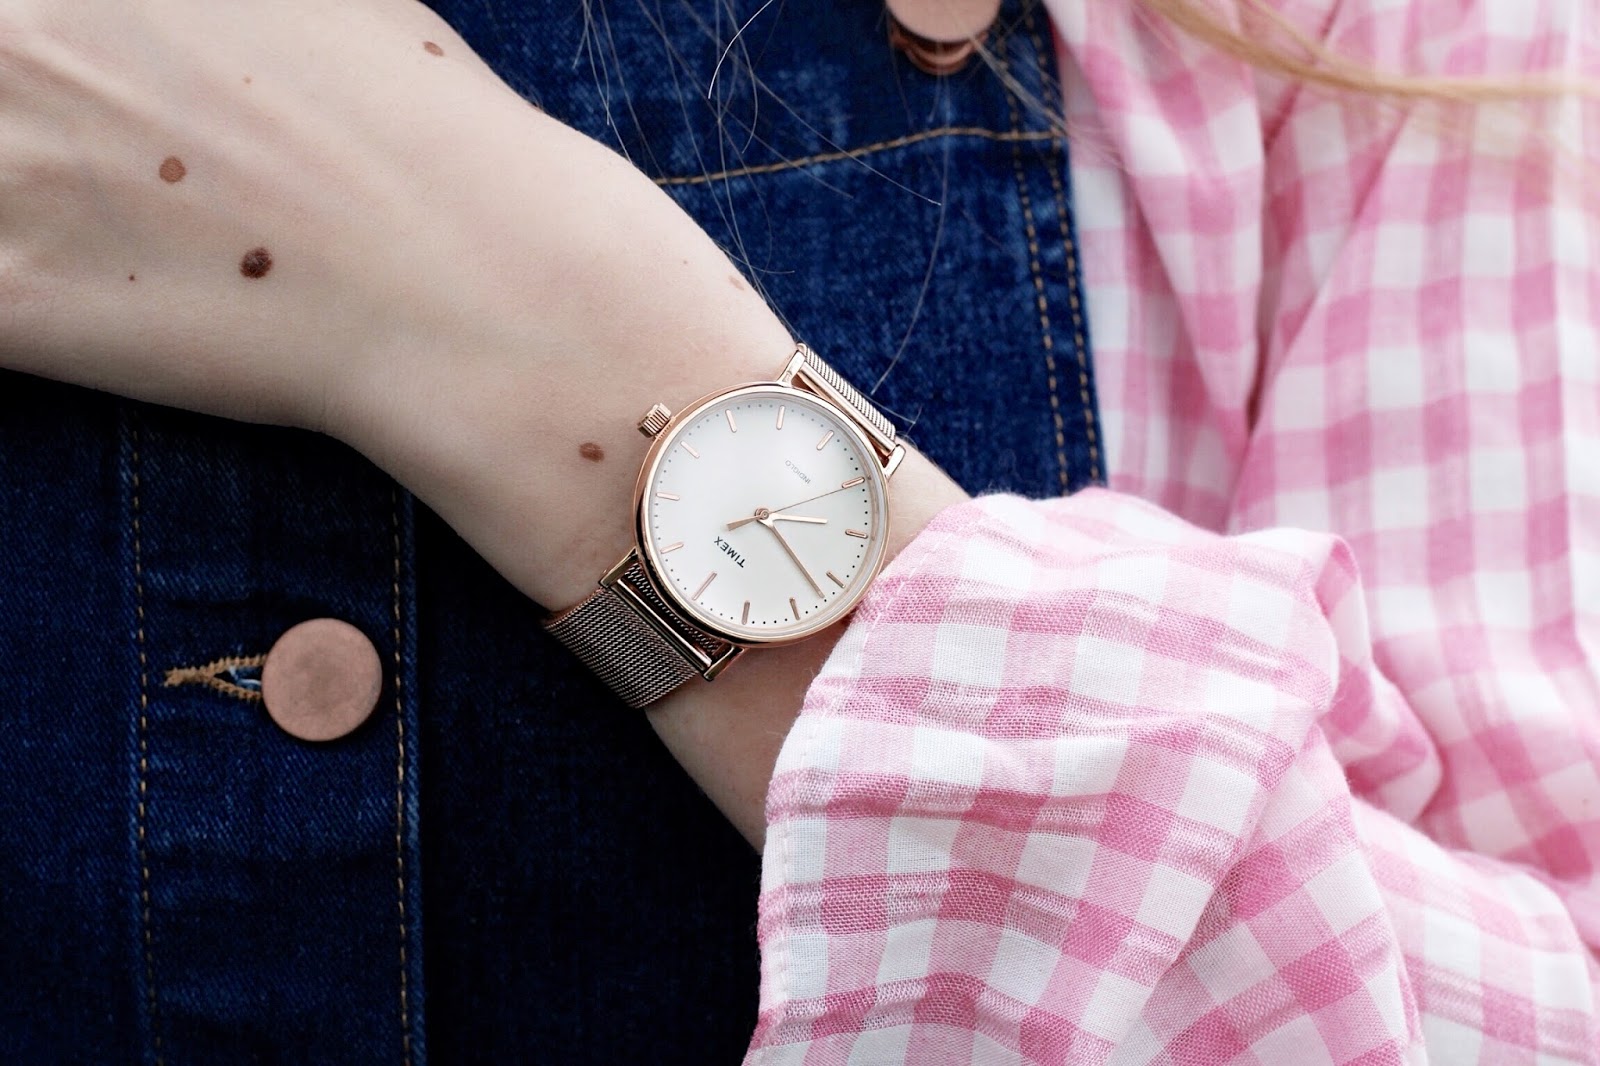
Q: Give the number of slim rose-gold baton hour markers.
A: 12